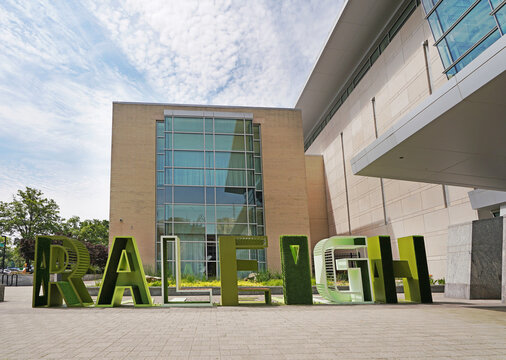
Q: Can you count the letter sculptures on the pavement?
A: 7